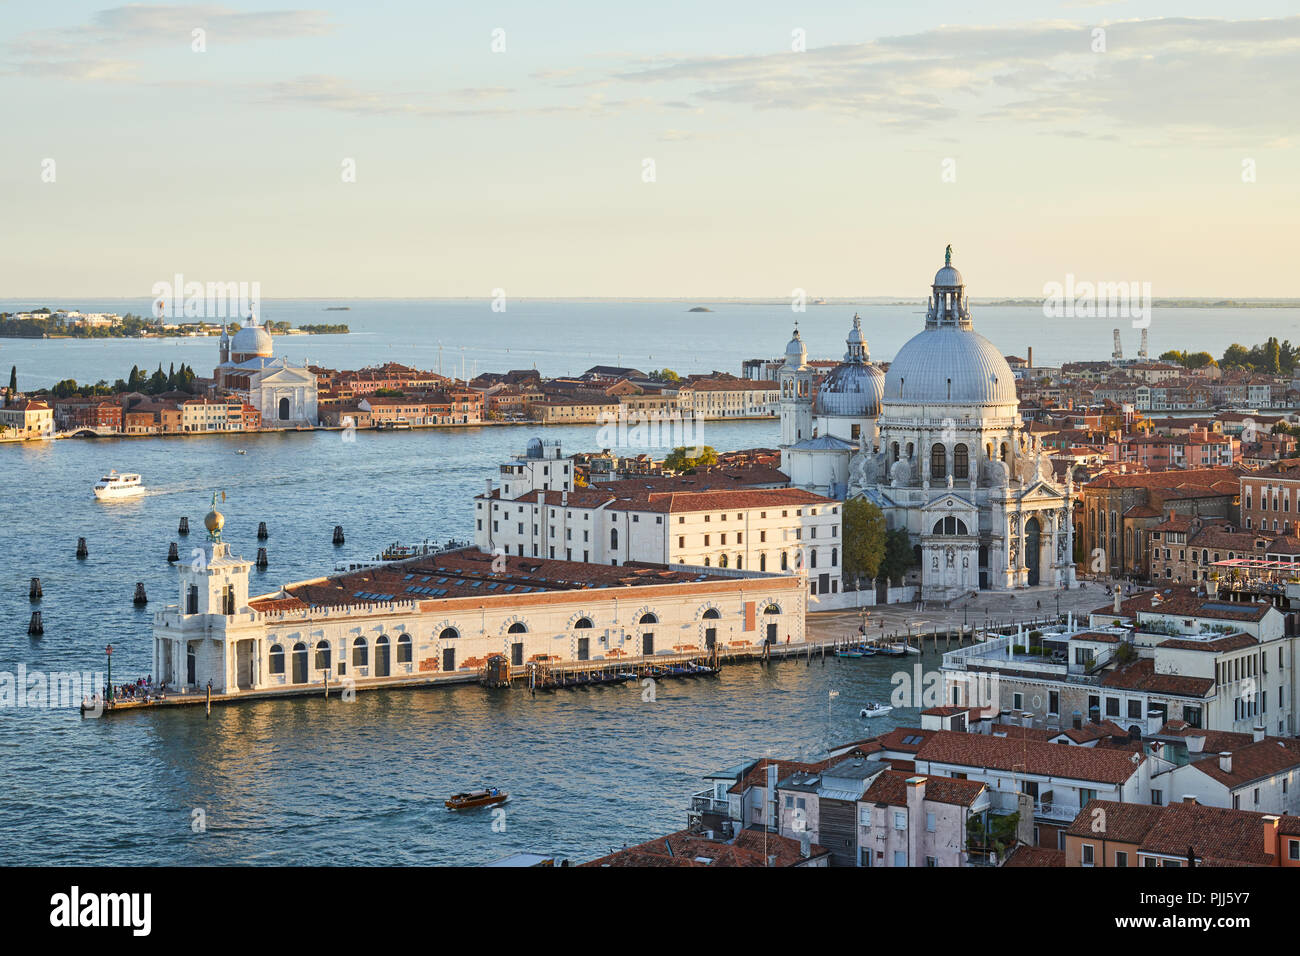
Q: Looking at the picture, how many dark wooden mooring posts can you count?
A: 9